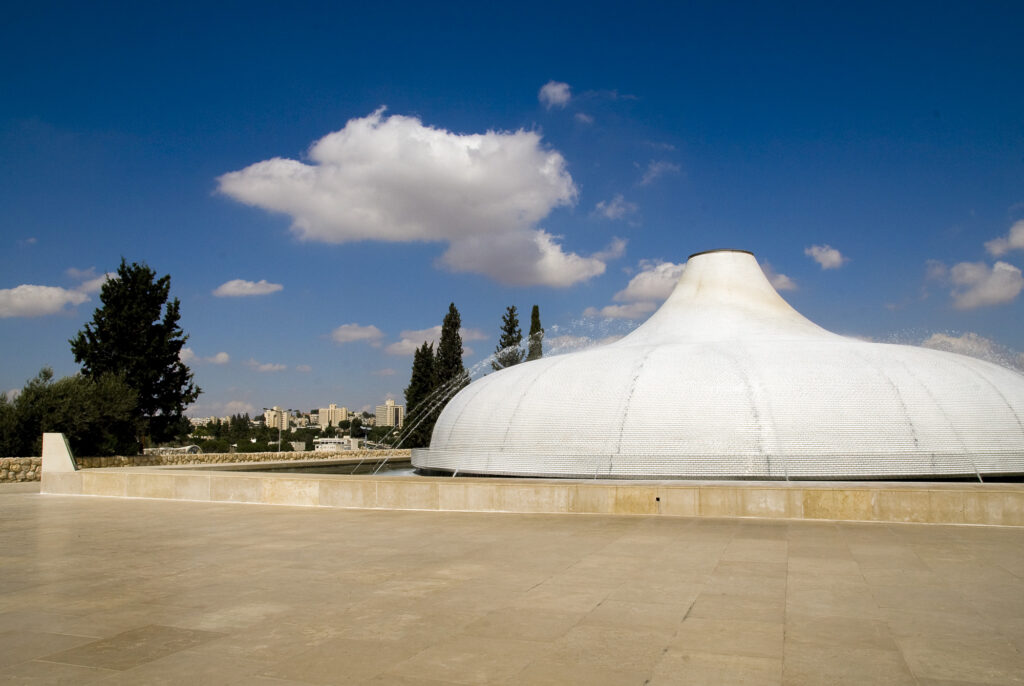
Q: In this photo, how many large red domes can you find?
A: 0